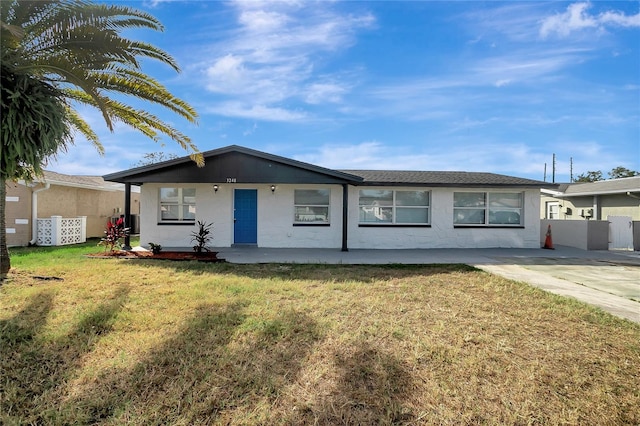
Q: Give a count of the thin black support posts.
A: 2